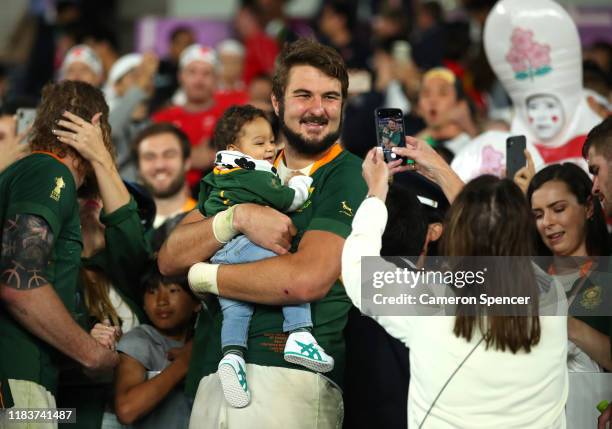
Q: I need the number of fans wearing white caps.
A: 4